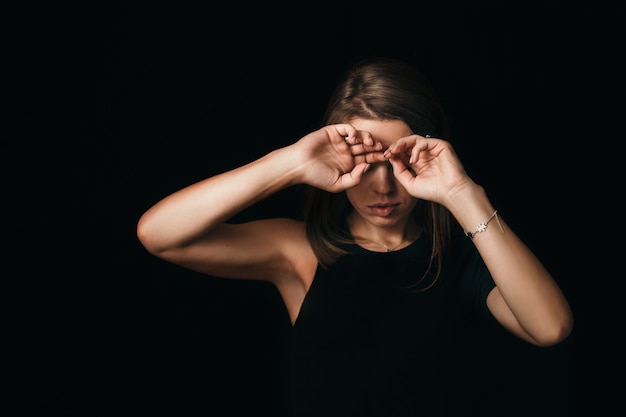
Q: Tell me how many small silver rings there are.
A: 2